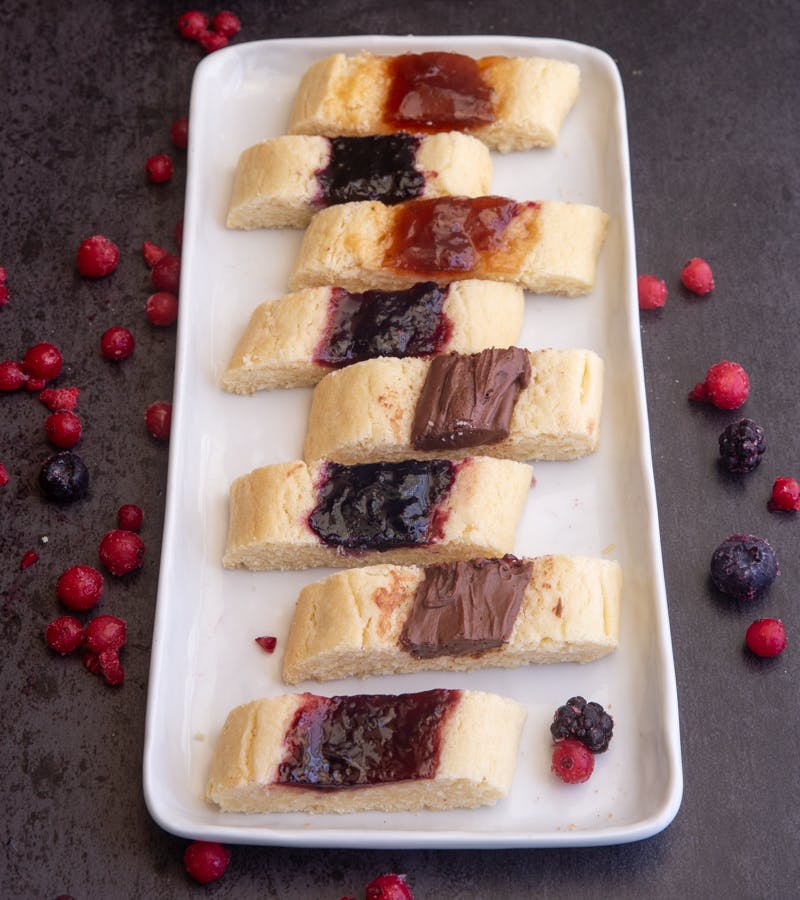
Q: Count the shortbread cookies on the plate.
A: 8